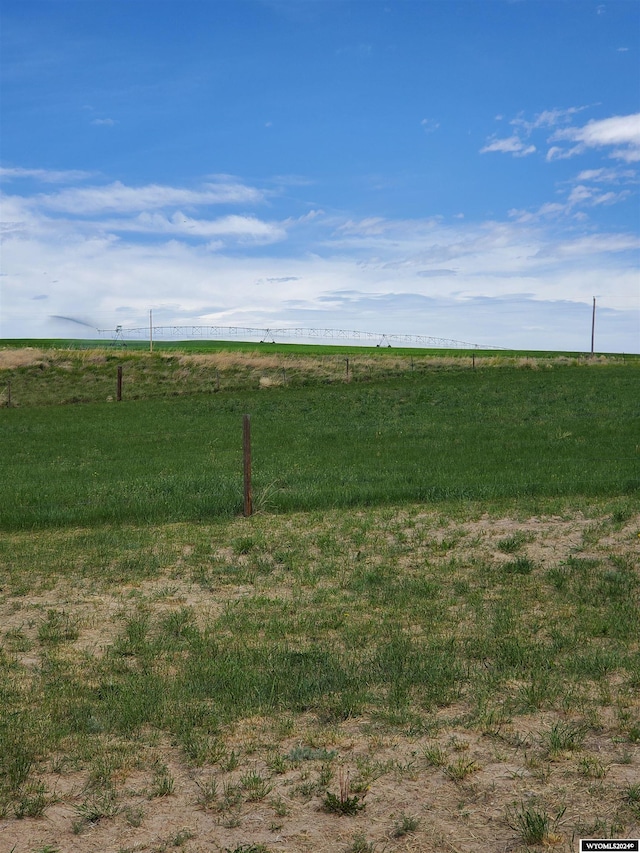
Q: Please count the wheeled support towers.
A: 3